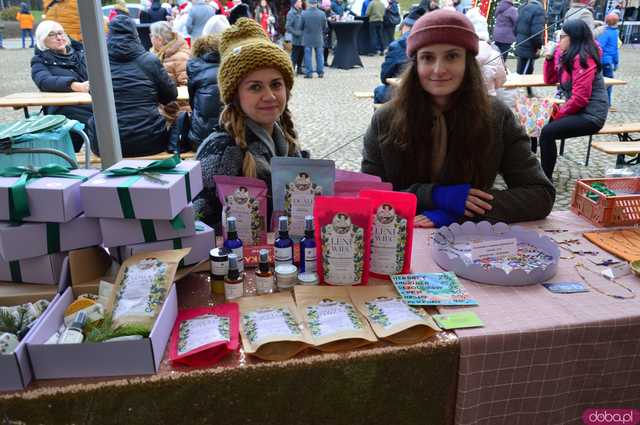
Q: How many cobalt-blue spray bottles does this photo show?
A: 3